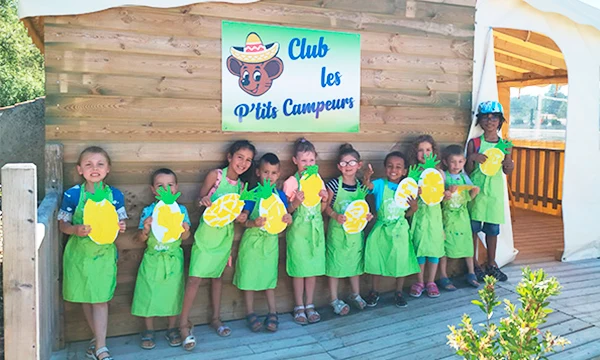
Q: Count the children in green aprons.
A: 10